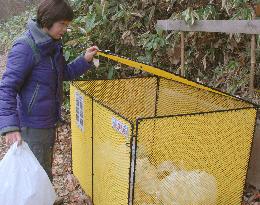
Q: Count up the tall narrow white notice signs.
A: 1